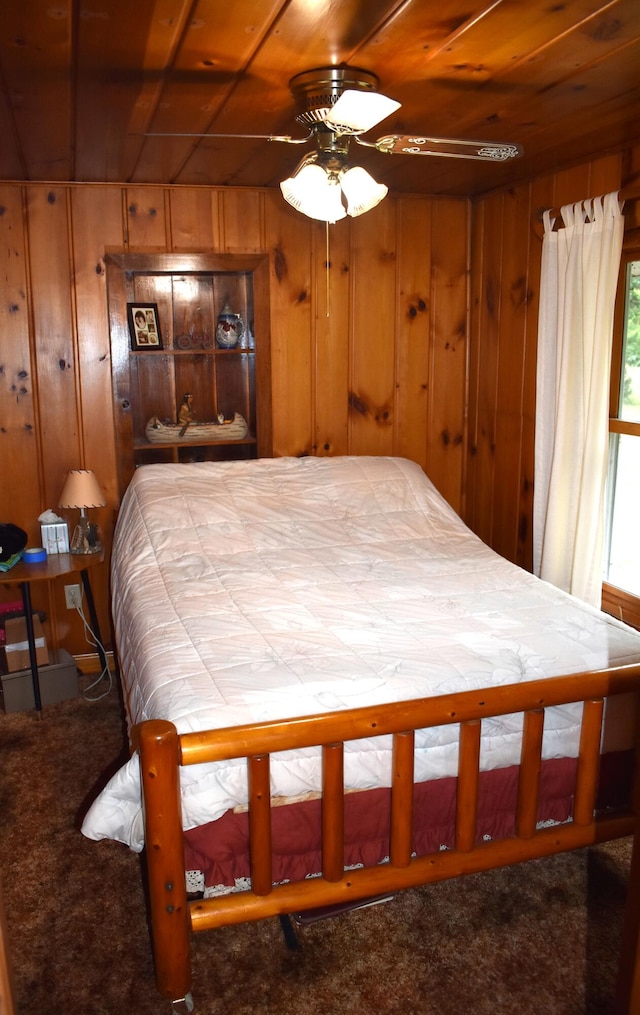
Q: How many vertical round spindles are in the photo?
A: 6